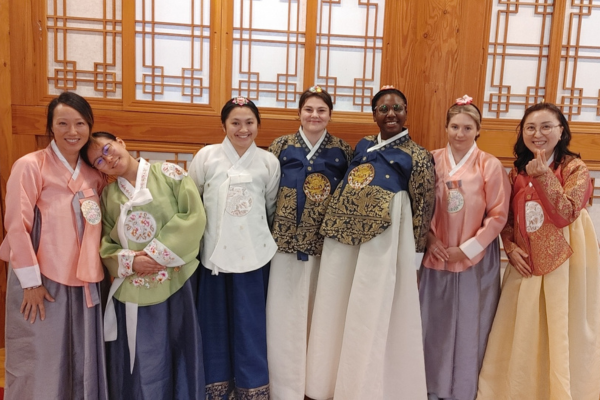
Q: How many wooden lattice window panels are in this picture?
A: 6